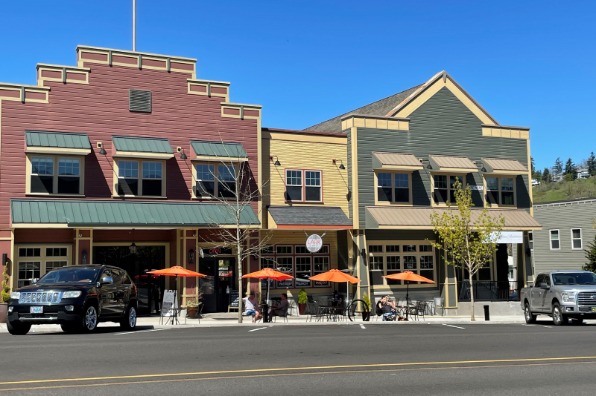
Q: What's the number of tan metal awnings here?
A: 4